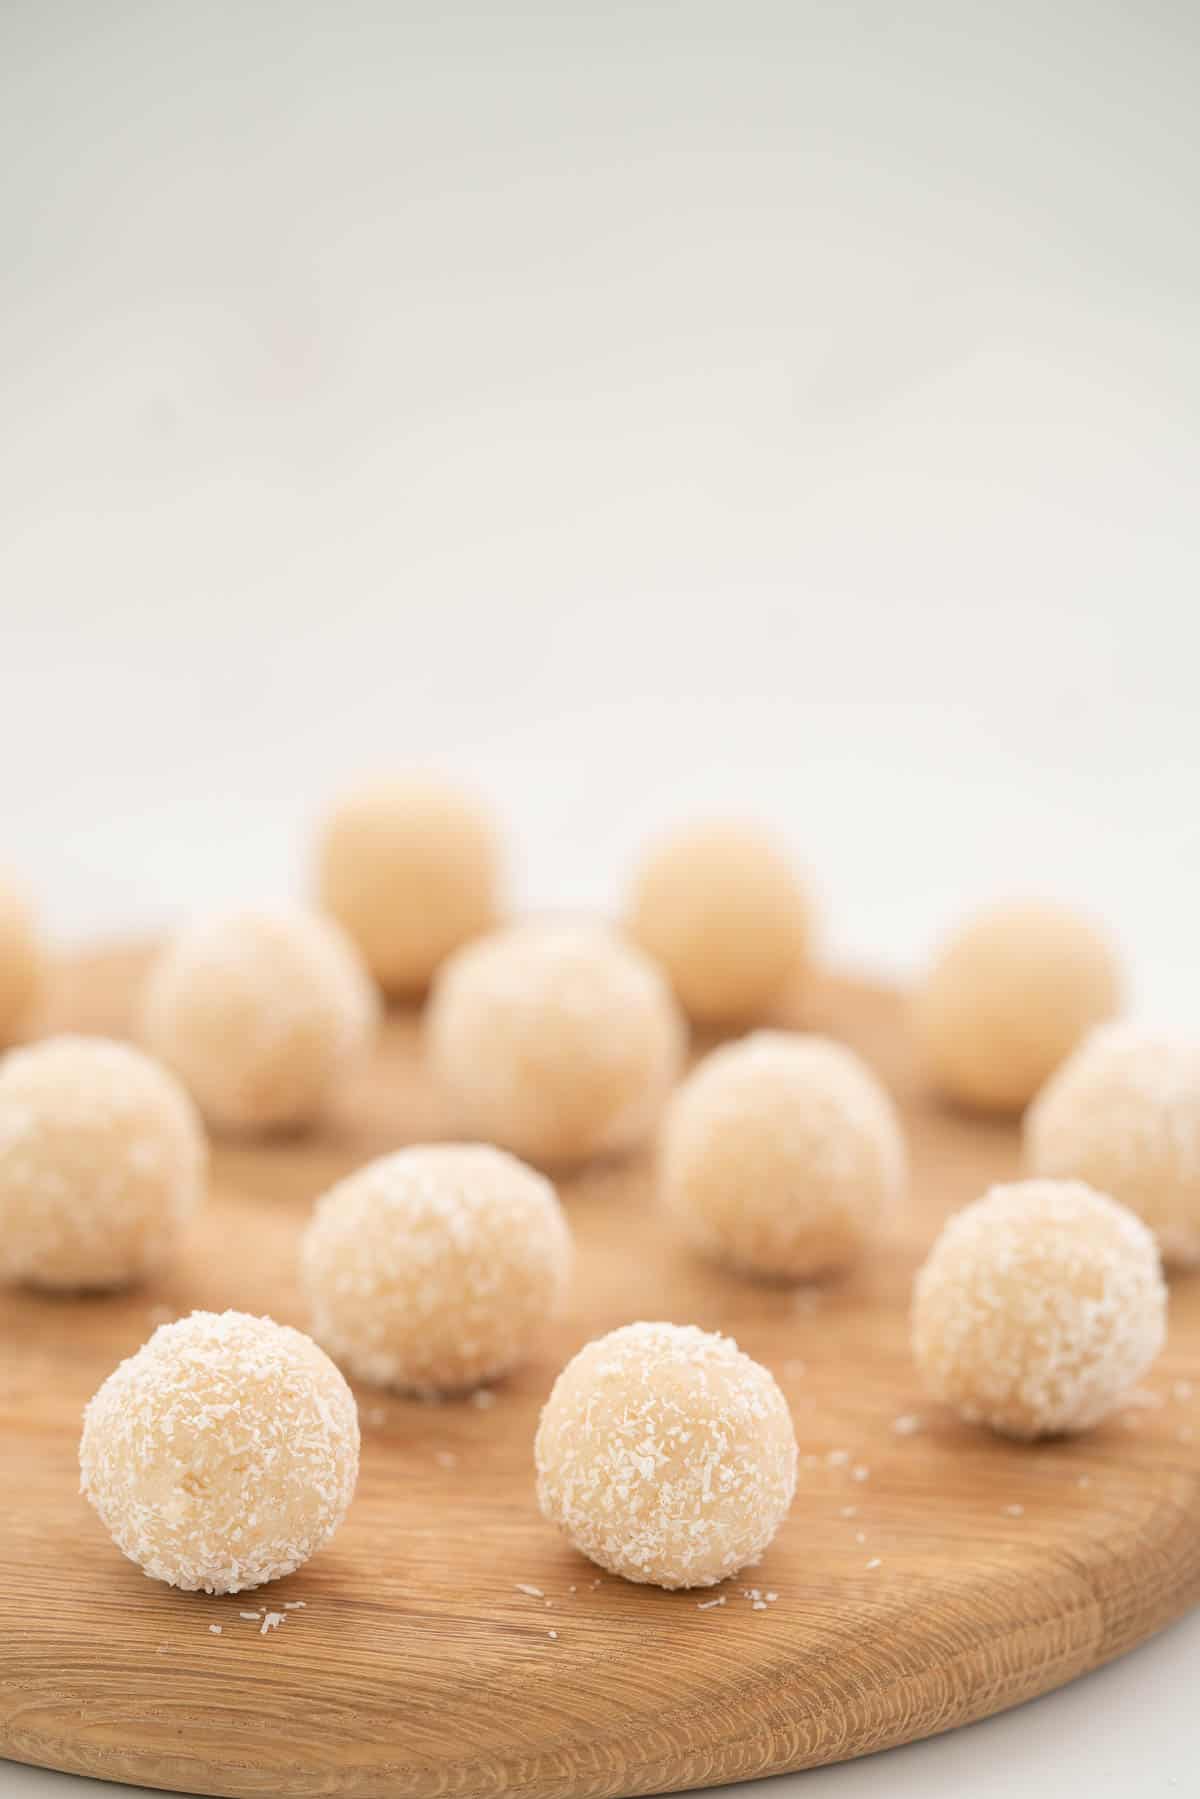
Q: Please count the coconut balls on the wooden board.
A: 13